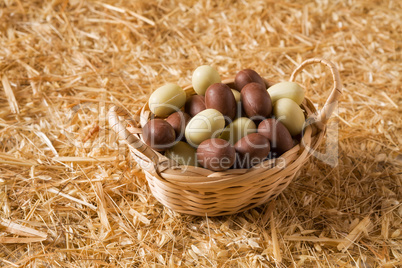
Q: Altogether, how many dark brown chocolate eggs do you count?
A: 9